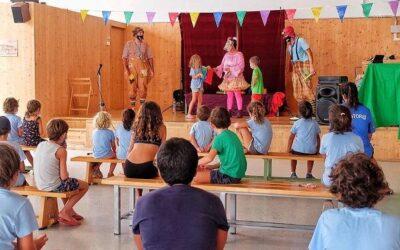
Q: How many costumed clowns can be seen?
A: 3